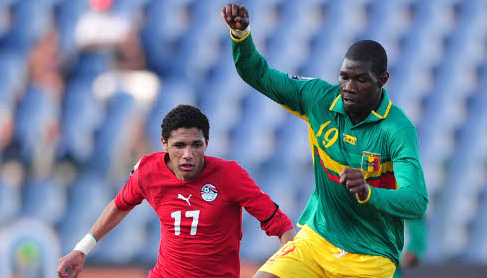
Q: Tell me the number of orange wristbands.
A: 0